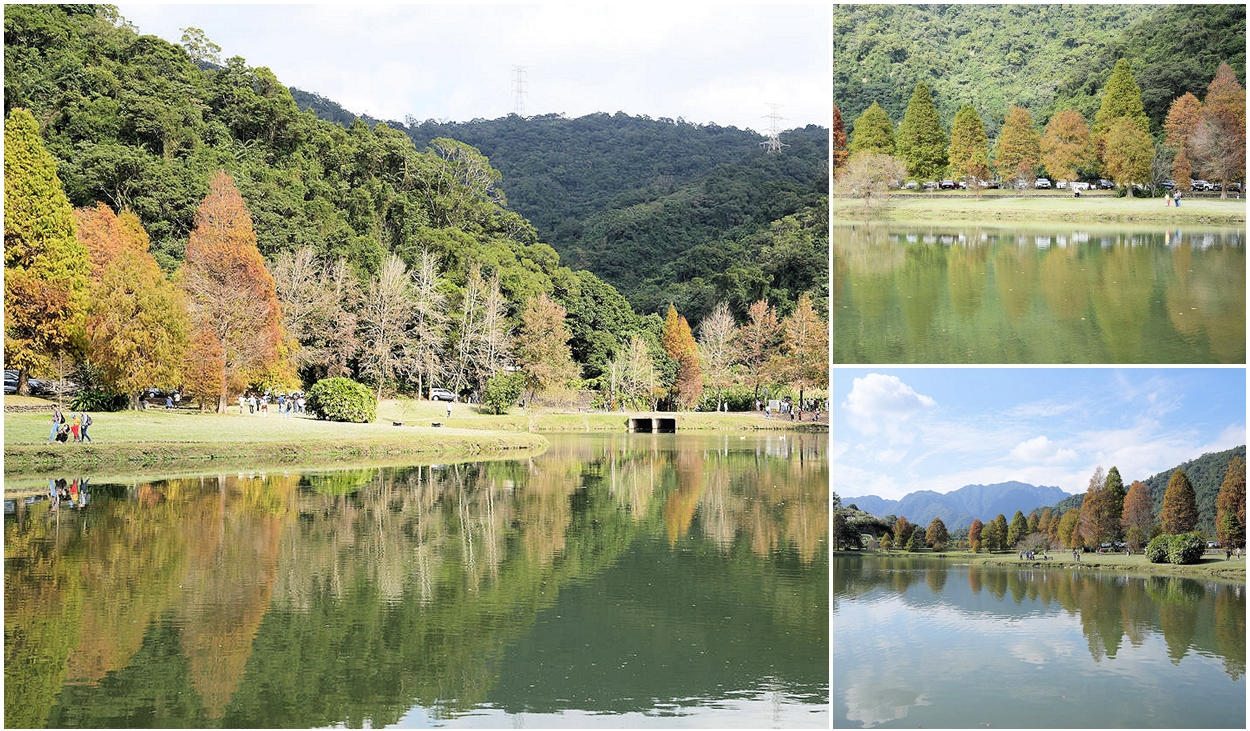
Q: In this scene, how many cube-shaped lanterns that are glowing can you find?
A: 0